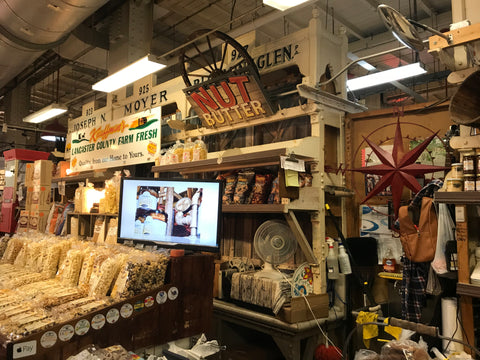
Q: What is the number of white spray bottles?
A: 2